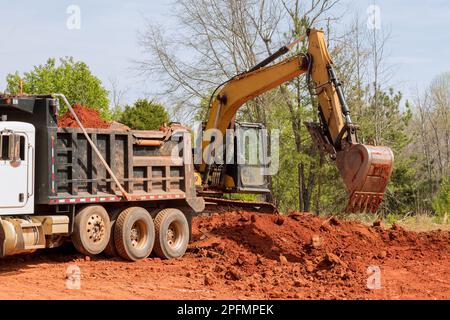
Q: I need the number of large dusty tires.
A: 3